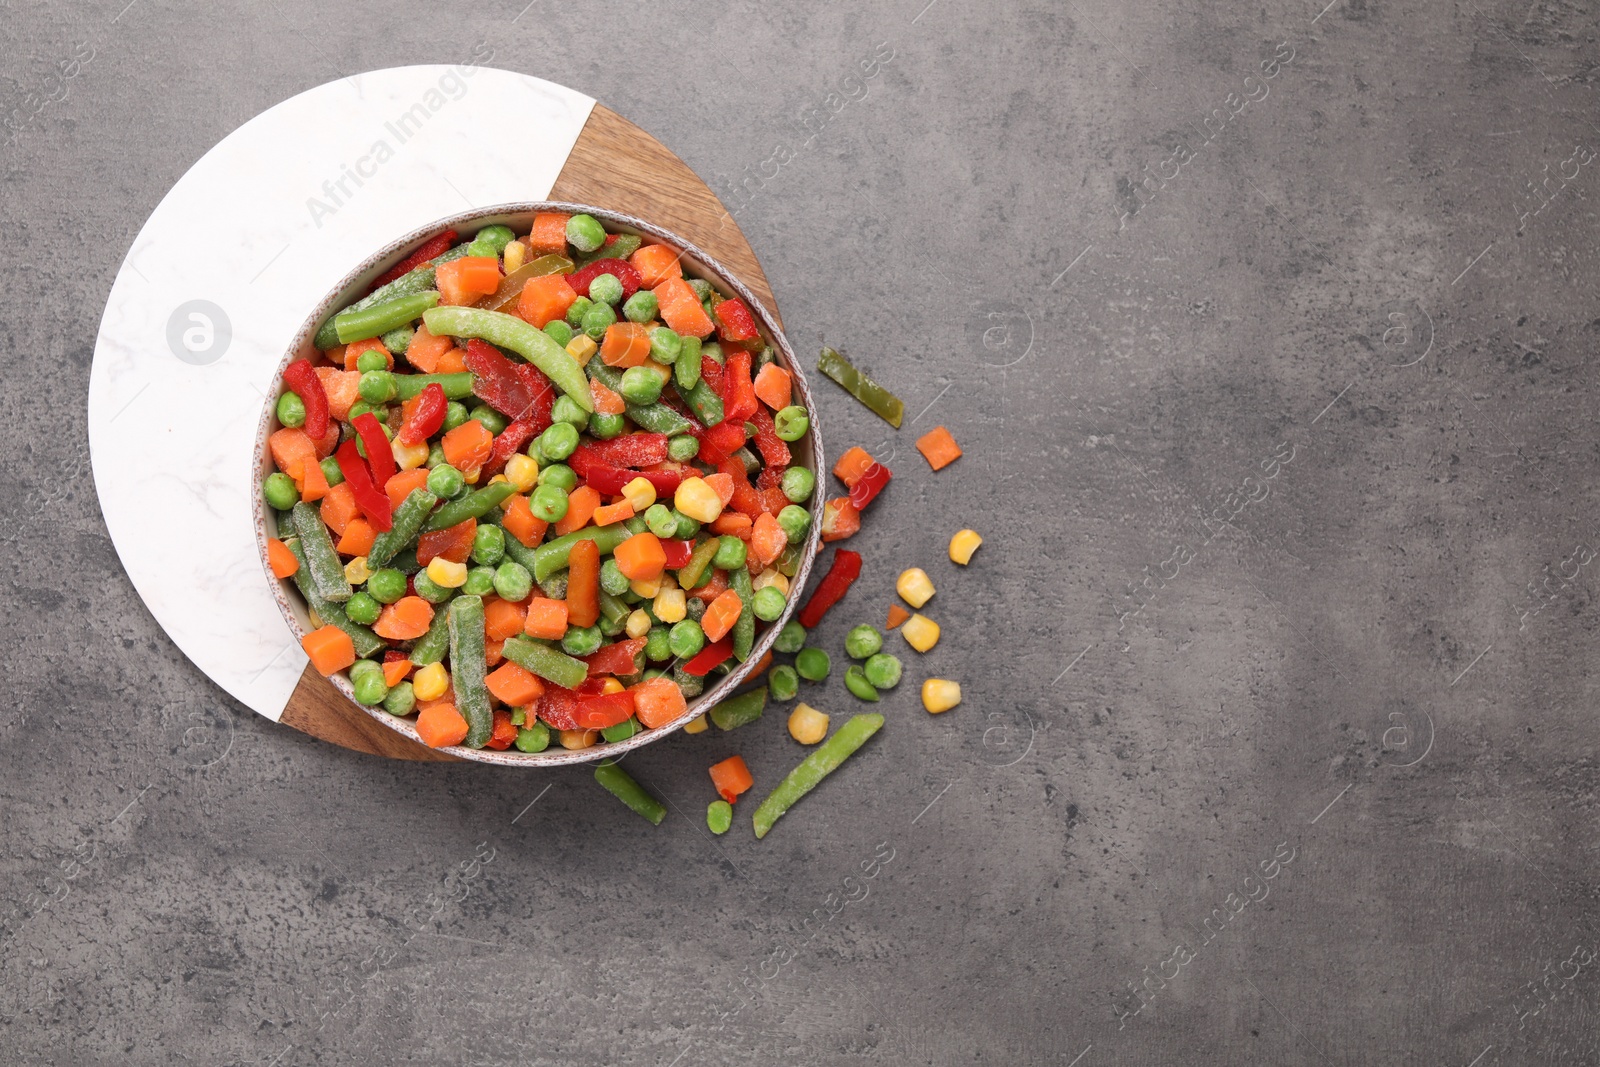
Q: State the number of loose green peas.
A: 7